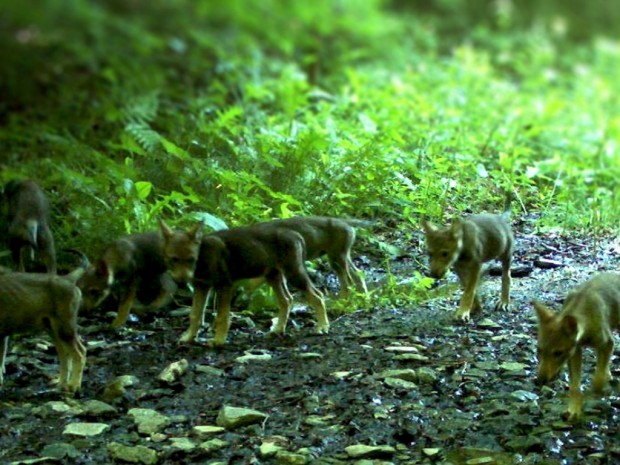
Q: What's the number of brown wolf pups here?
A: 7